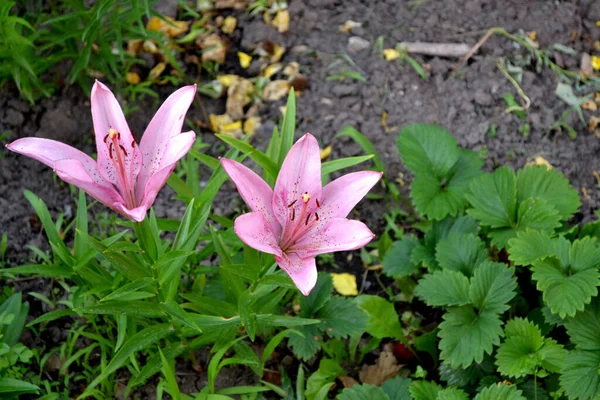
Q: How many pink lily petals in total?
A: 12